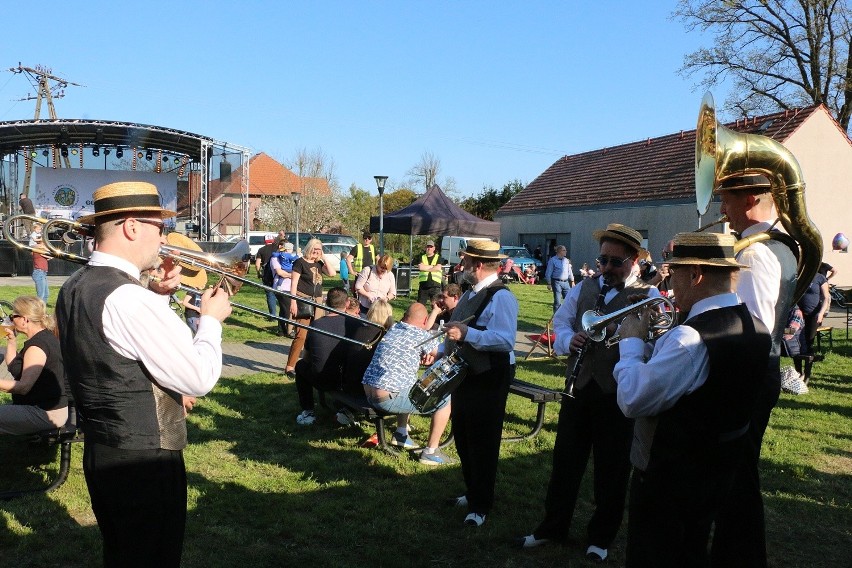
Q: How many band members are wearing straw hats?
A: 5